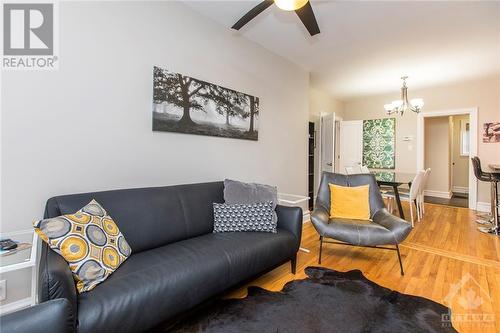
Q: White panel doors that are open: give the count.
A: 2